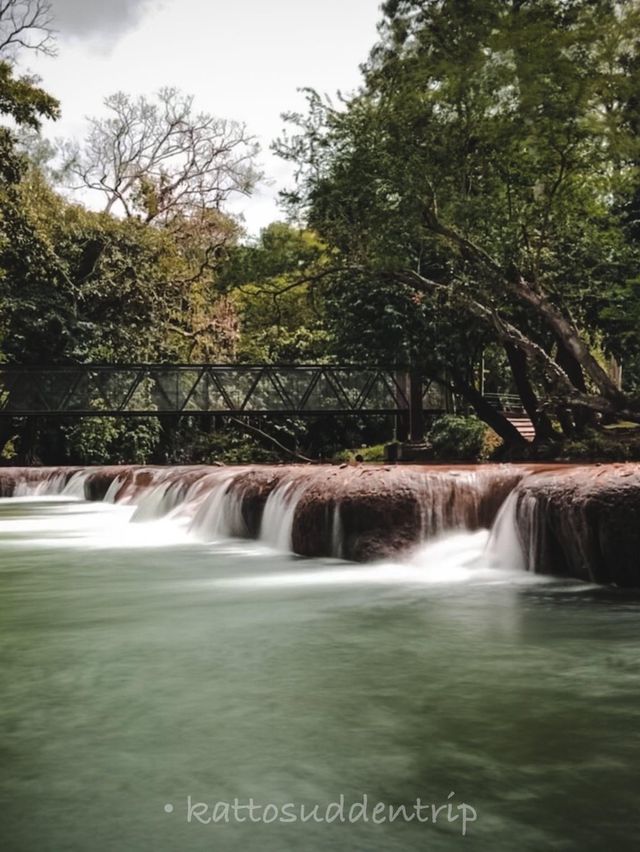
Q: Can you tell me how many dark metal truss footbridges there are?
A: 1